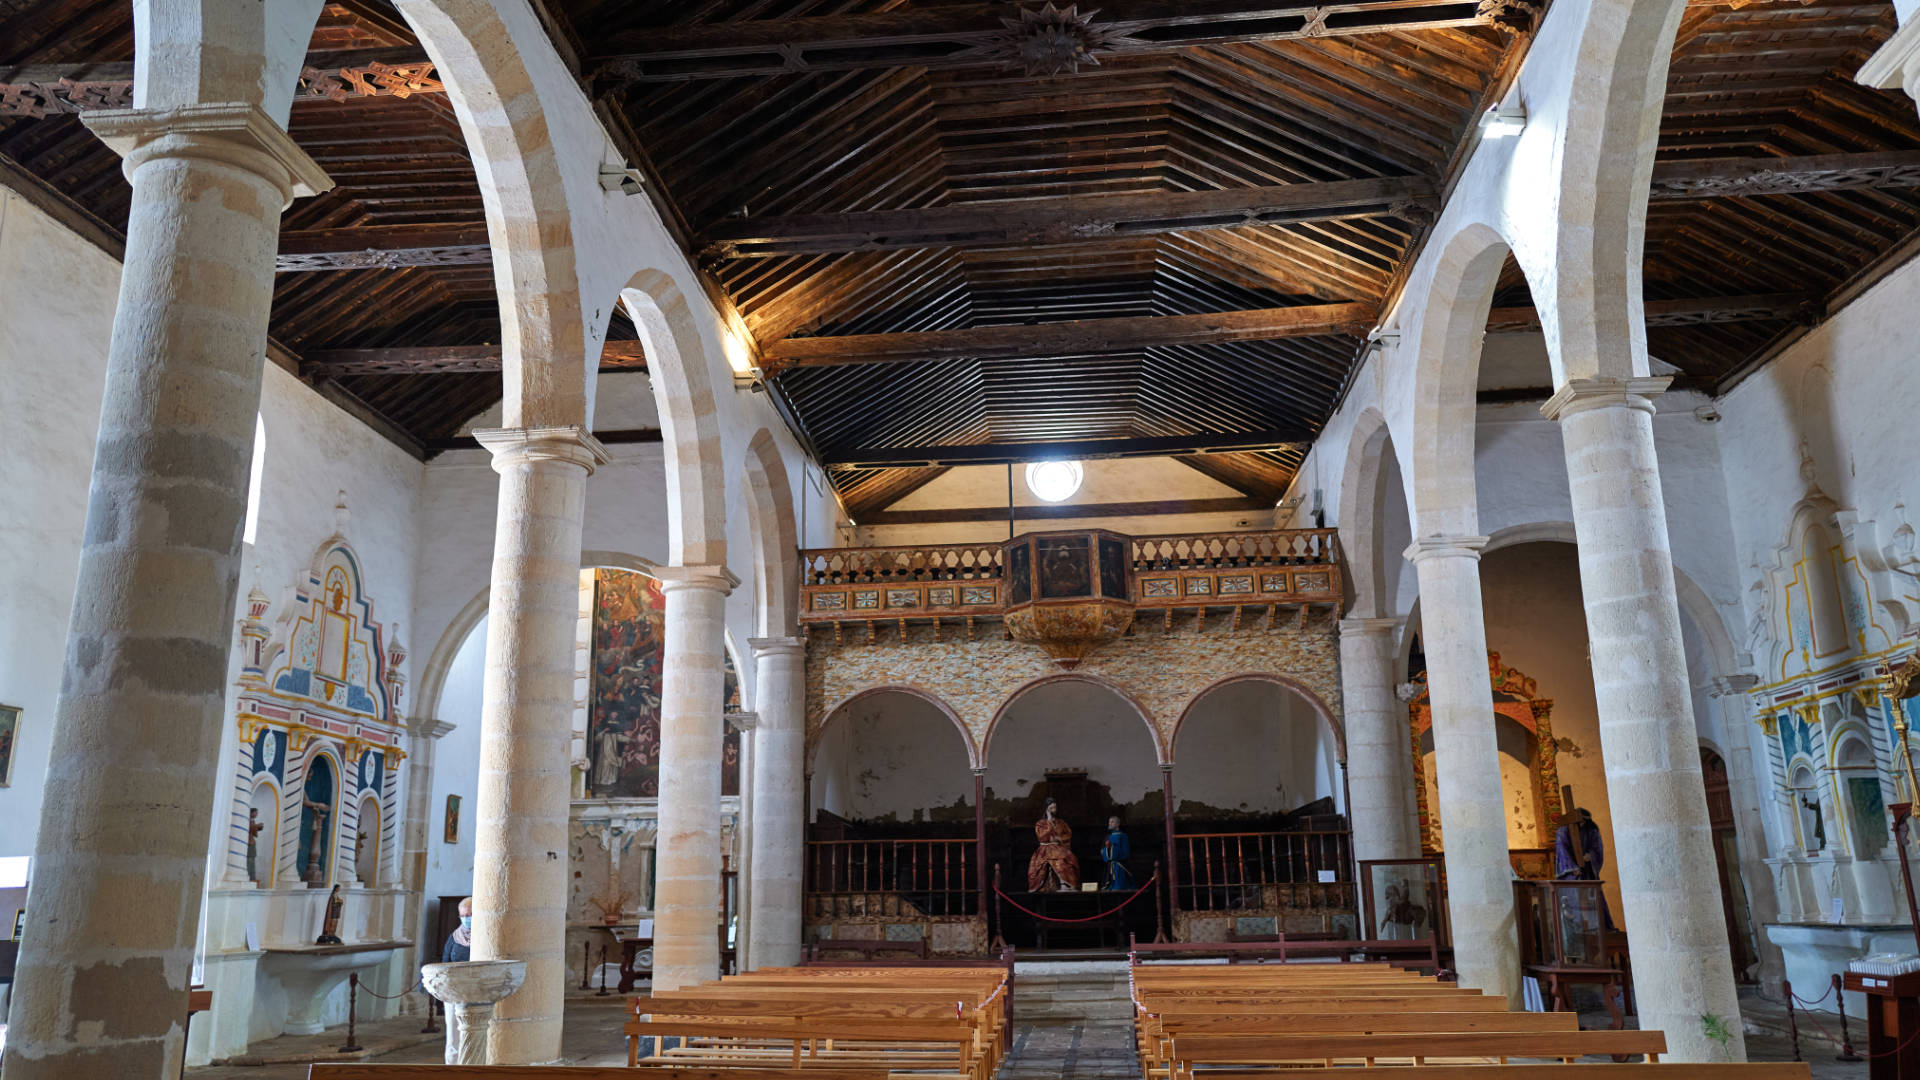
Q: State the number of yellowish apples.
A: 0